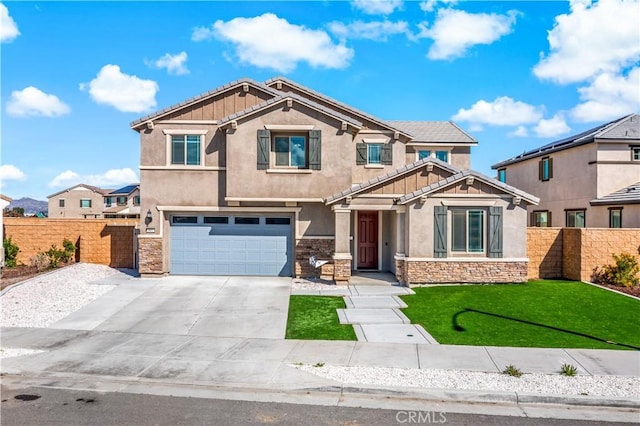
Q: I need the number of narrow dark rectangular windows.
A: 4